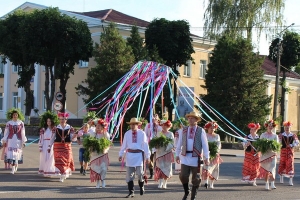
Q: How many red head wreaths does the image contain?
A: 7